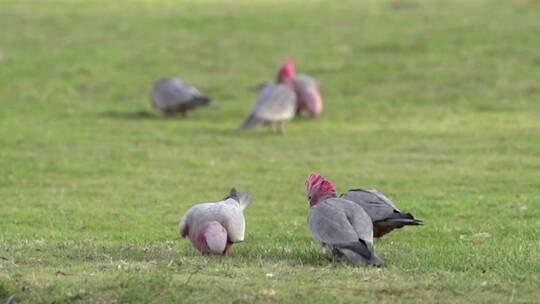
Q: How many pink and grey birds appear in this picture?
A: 6